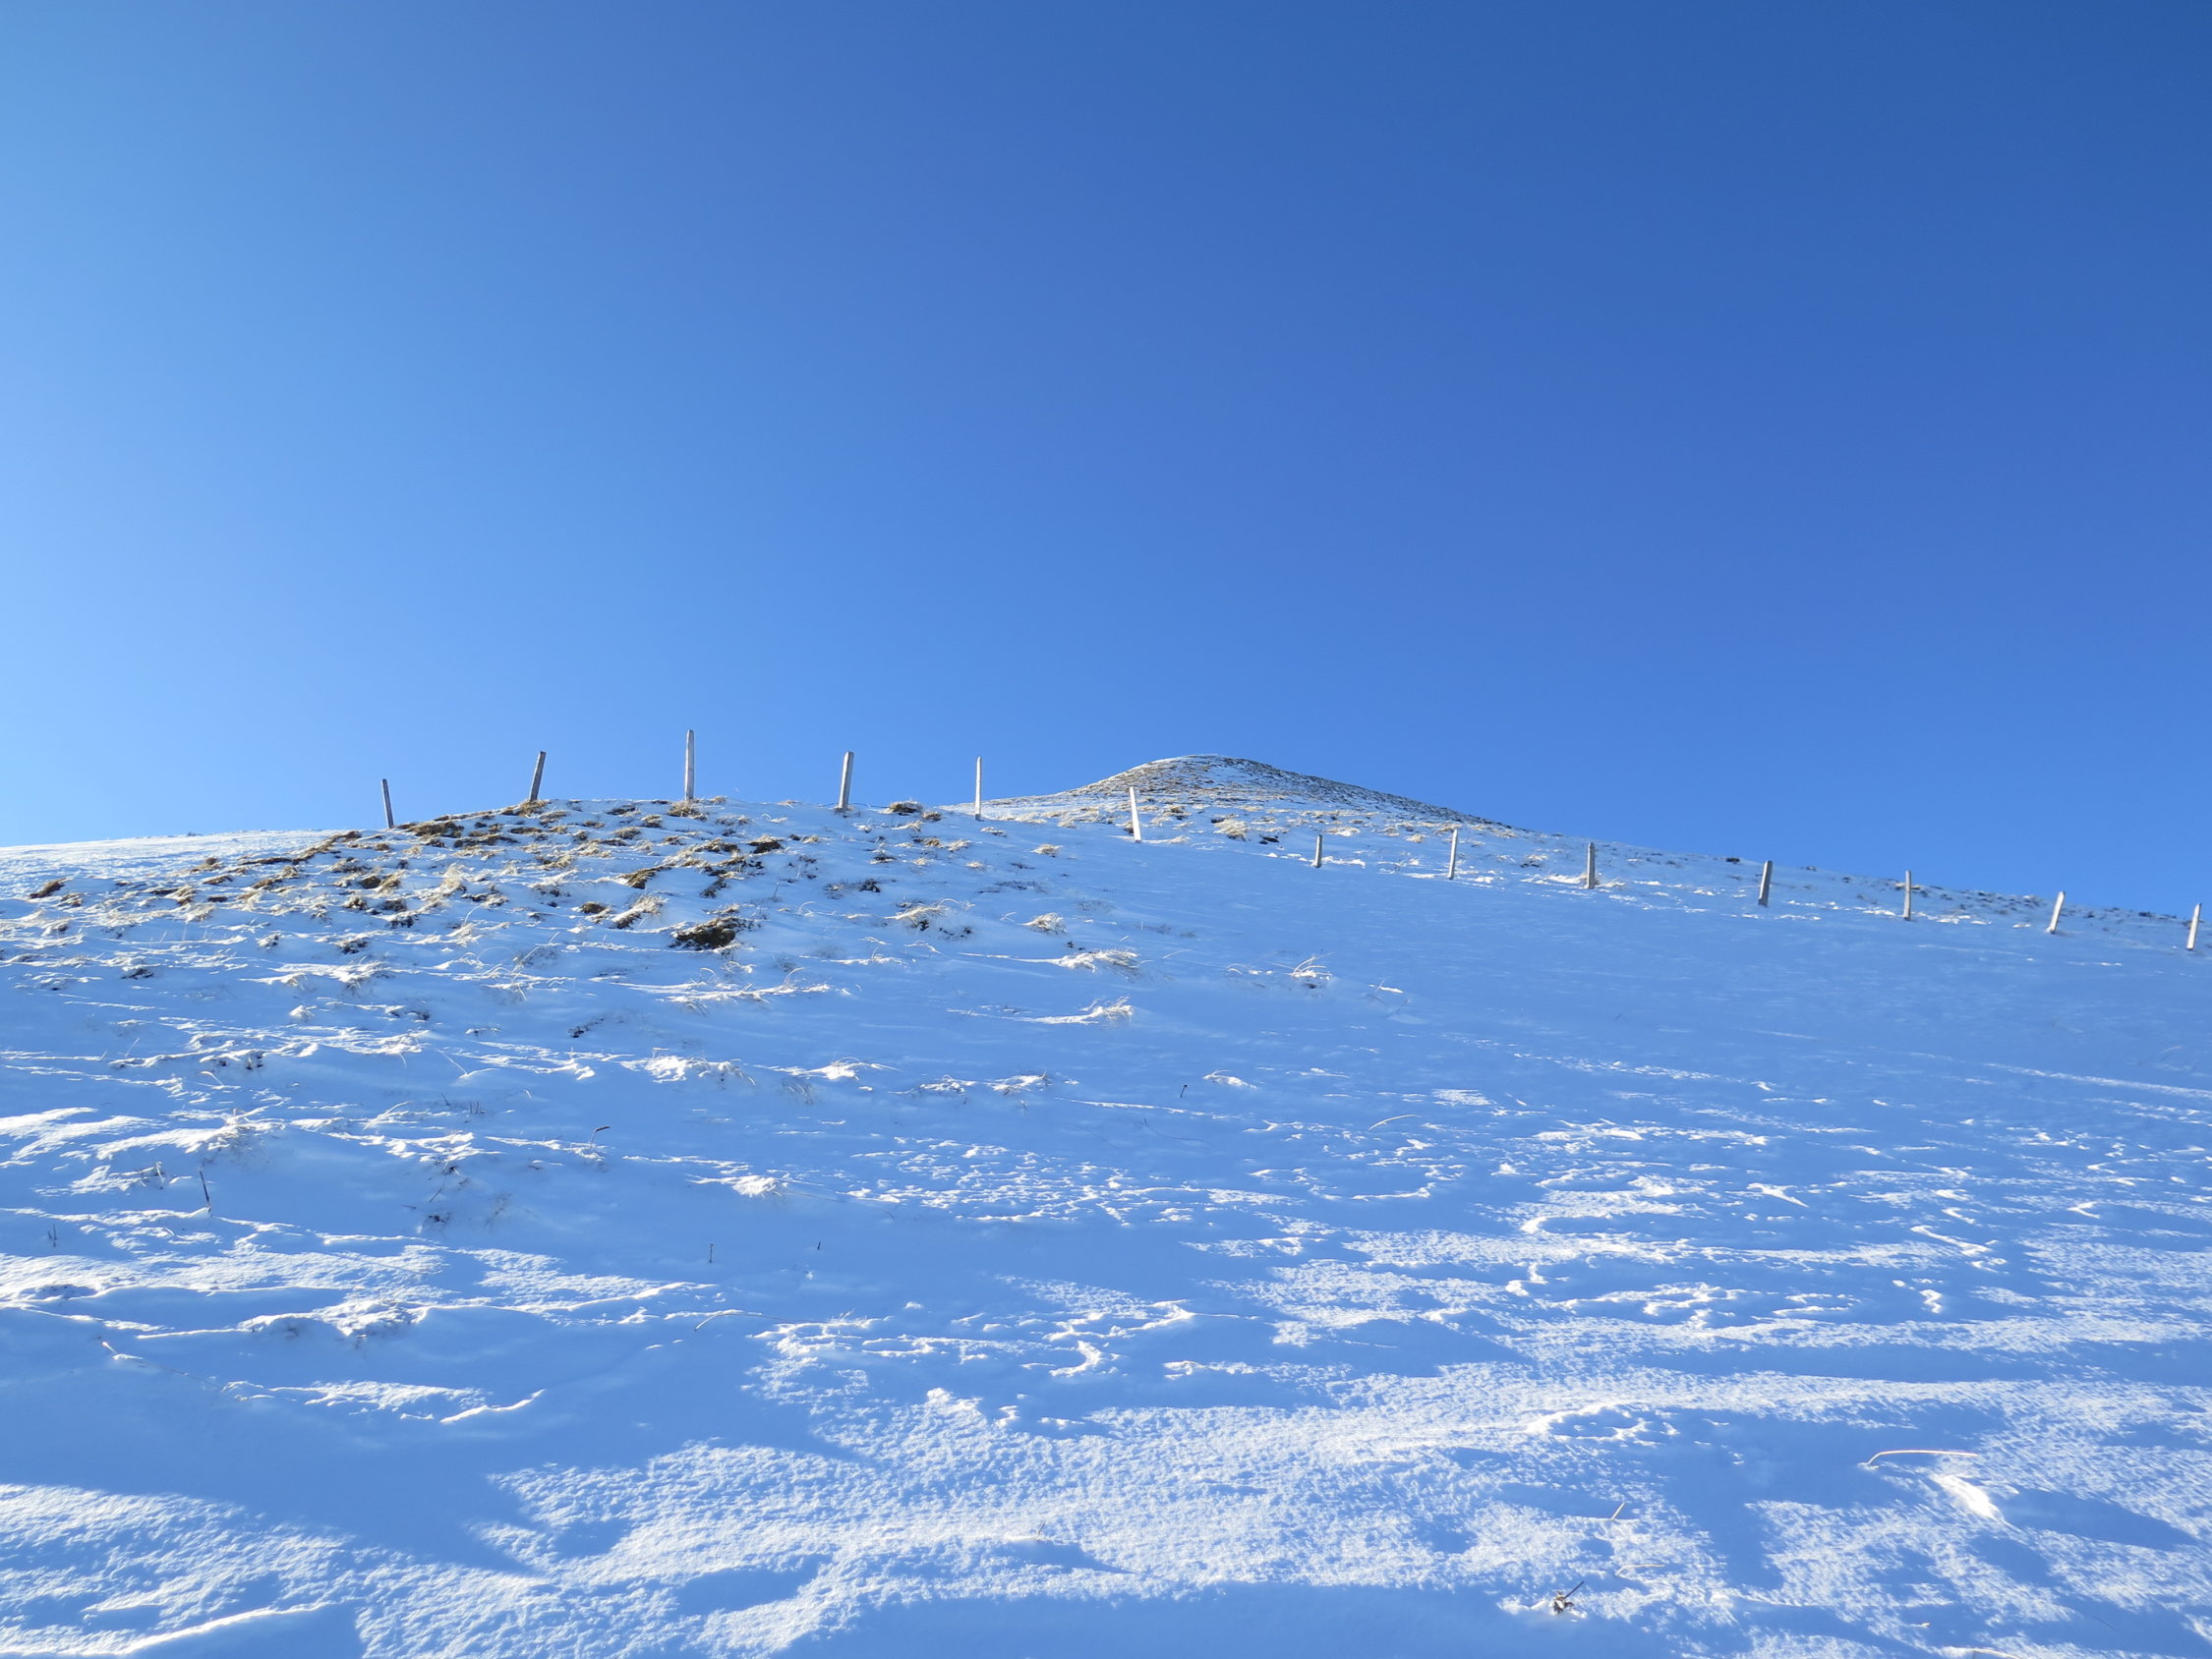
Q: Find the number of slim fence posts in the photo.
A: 13